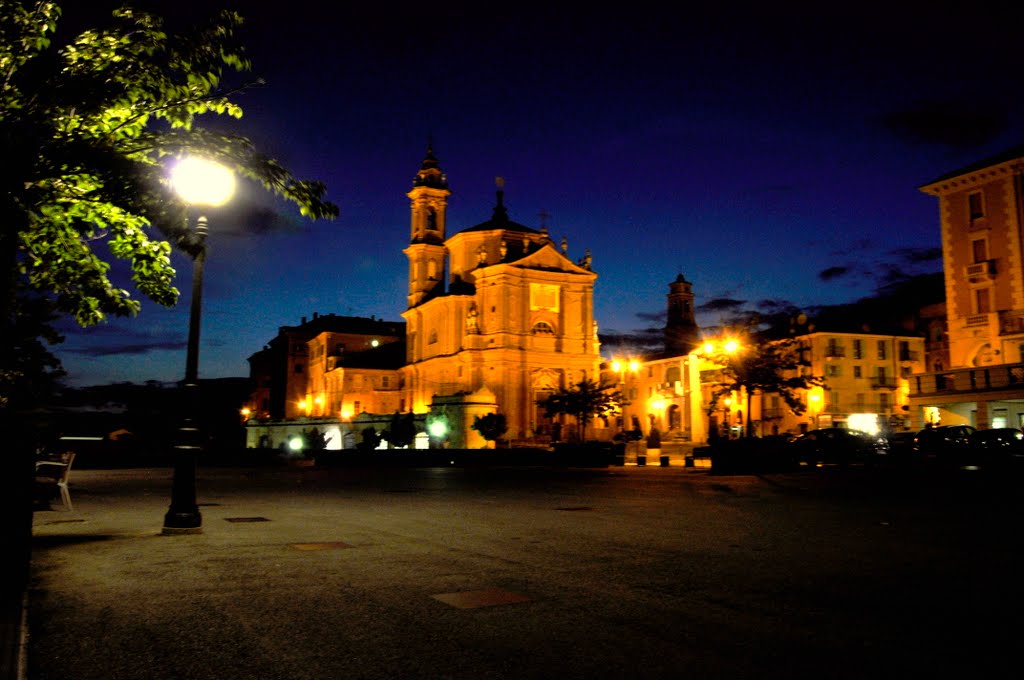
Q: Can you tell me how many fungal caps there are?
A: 0